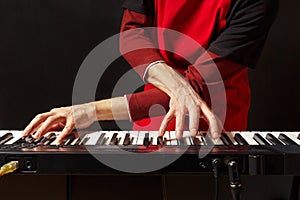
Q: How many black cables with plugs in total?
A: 2